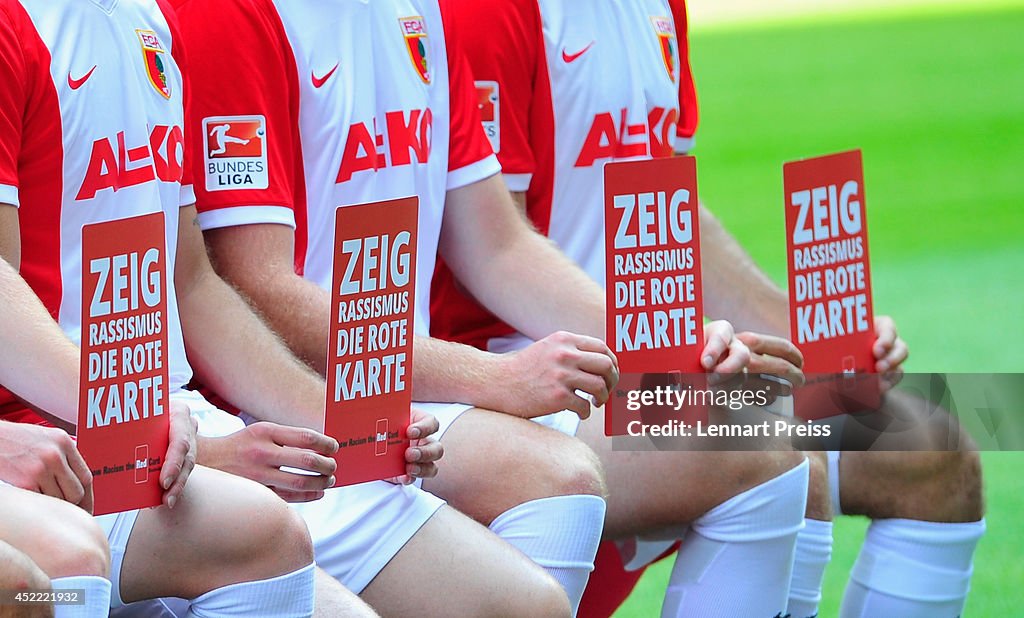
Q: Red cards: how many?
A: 4